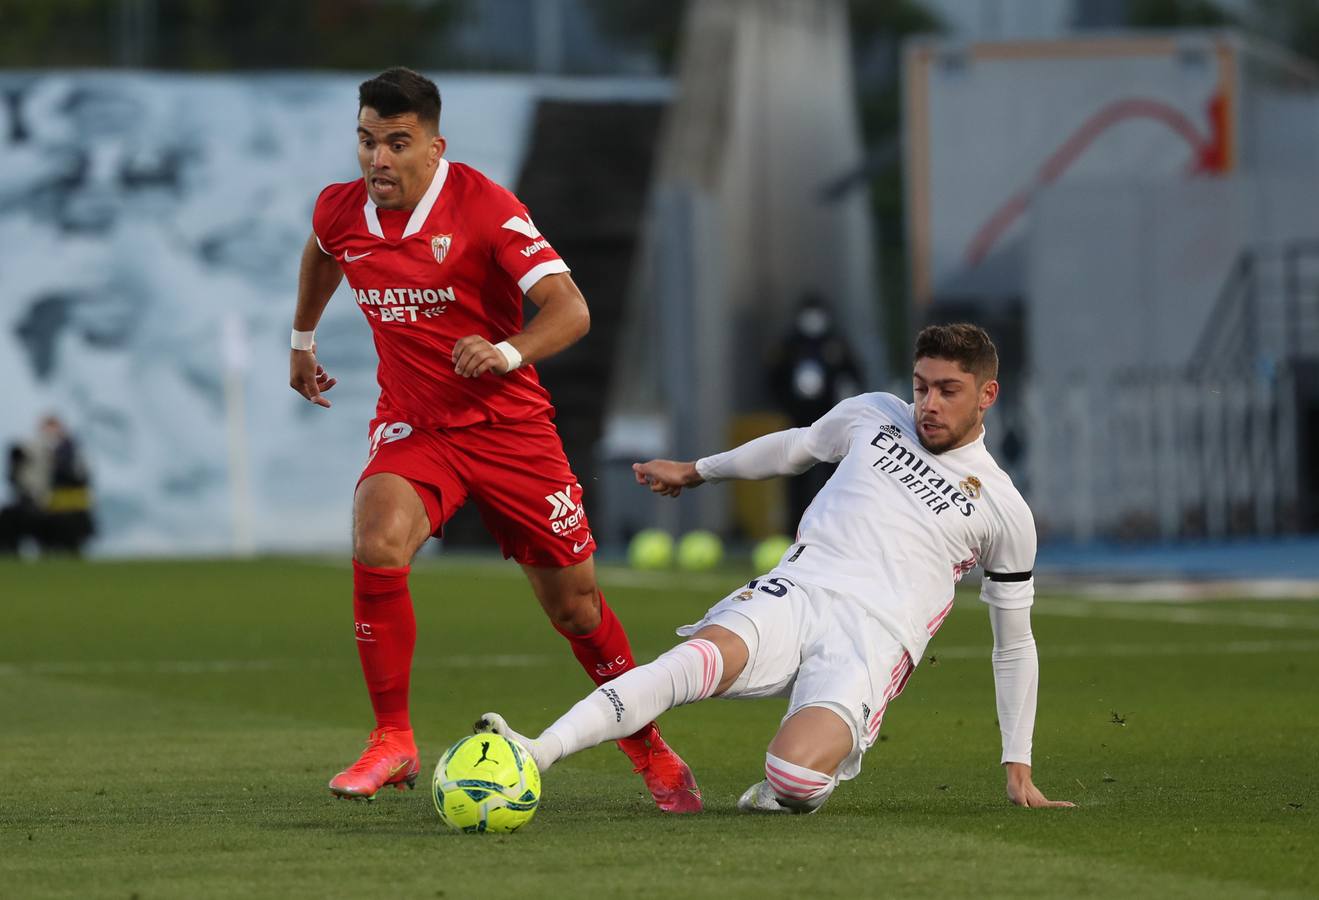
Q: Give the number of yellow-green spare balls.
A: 3